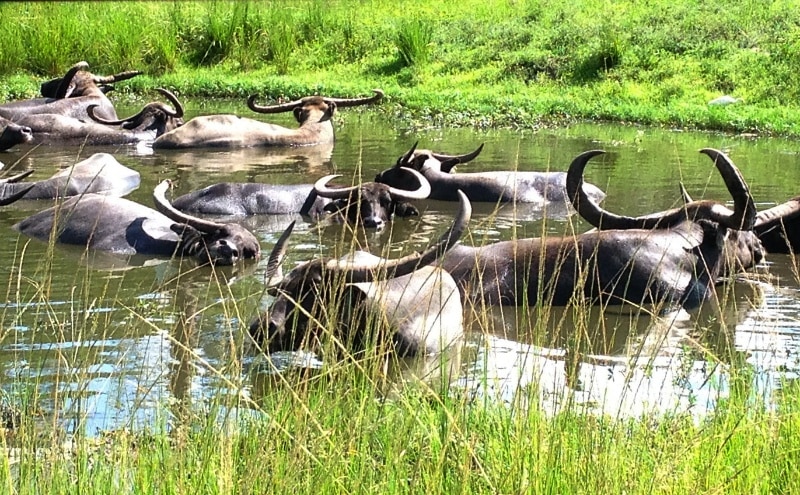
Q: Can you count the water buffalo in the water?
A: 11